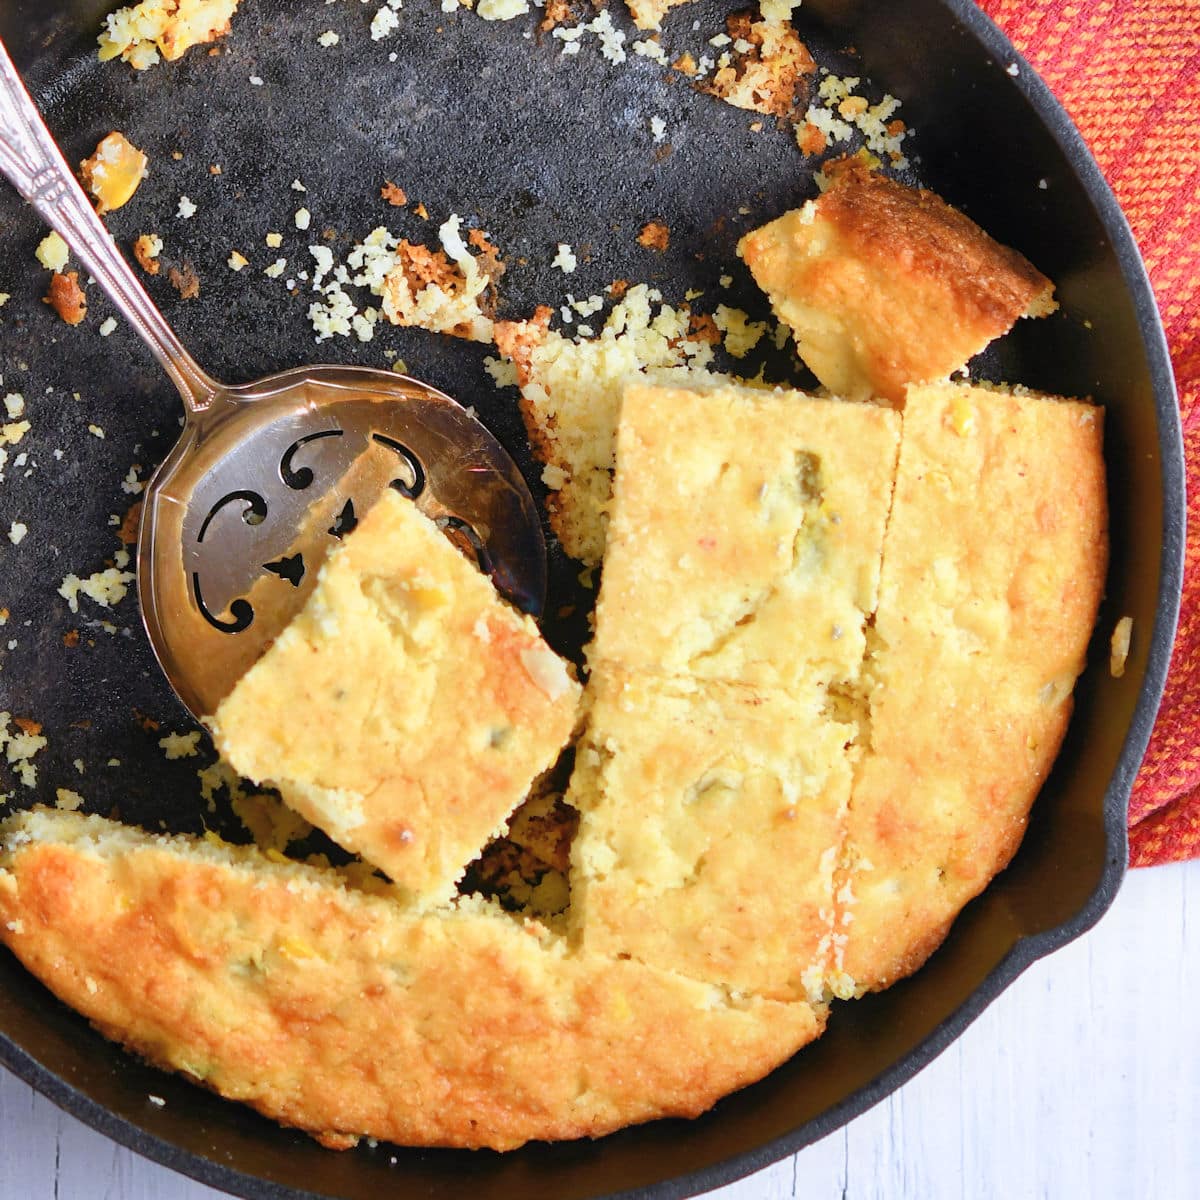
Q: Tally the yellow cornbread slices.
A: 6